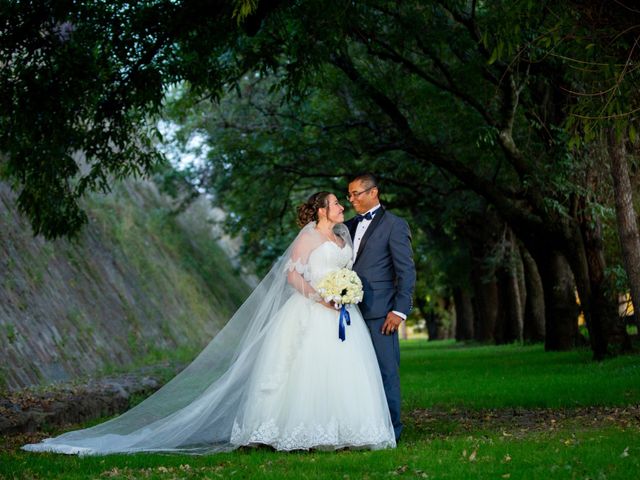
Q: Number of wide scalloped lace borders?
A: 1